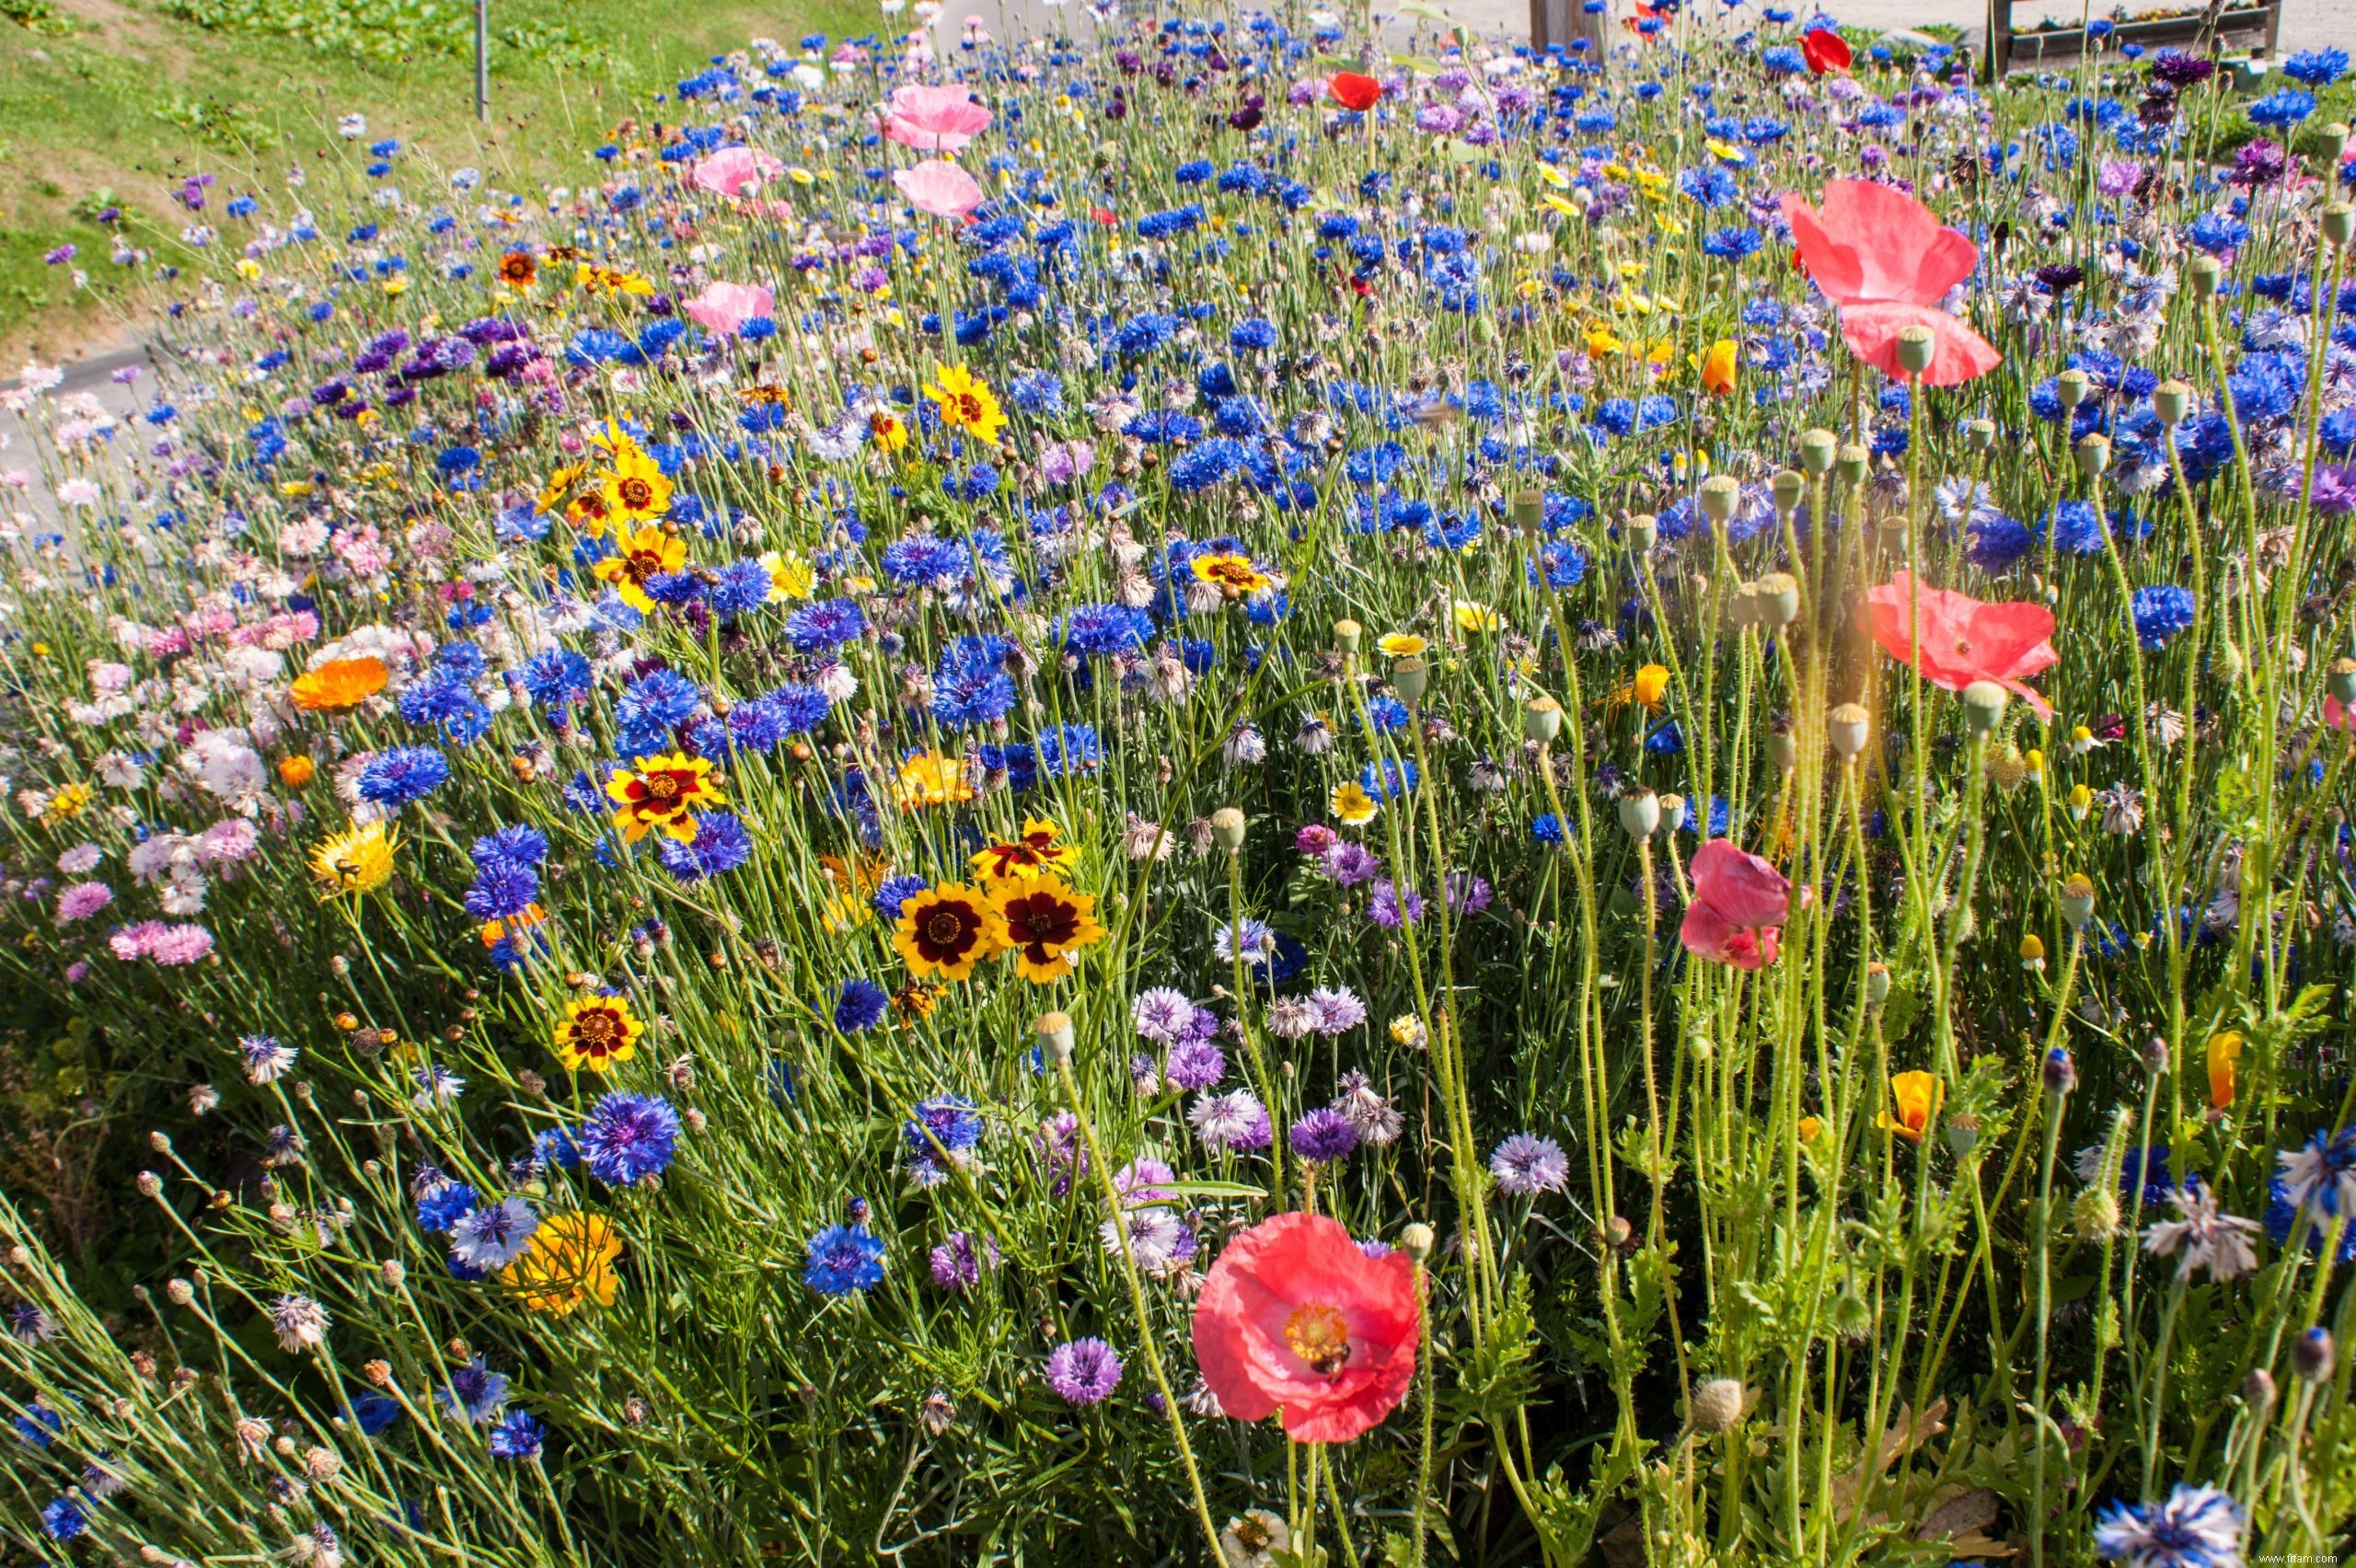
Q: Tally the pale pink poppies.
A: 4